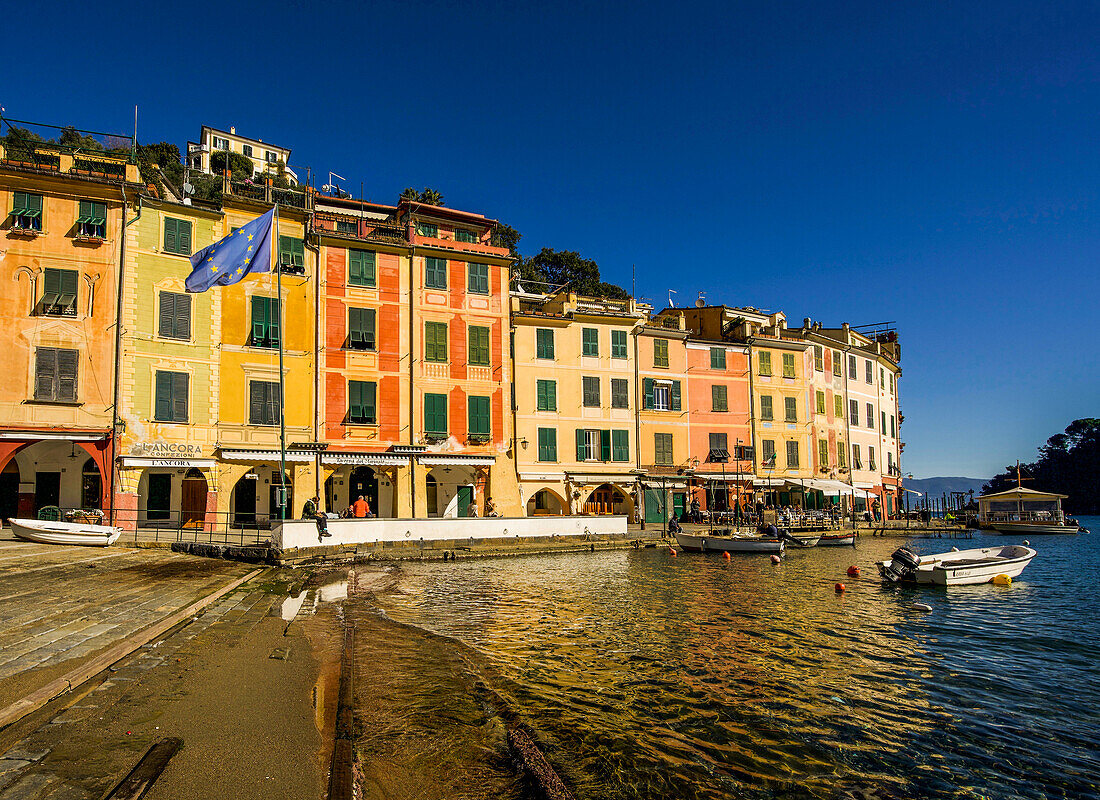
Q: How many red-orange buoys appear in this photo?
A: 4